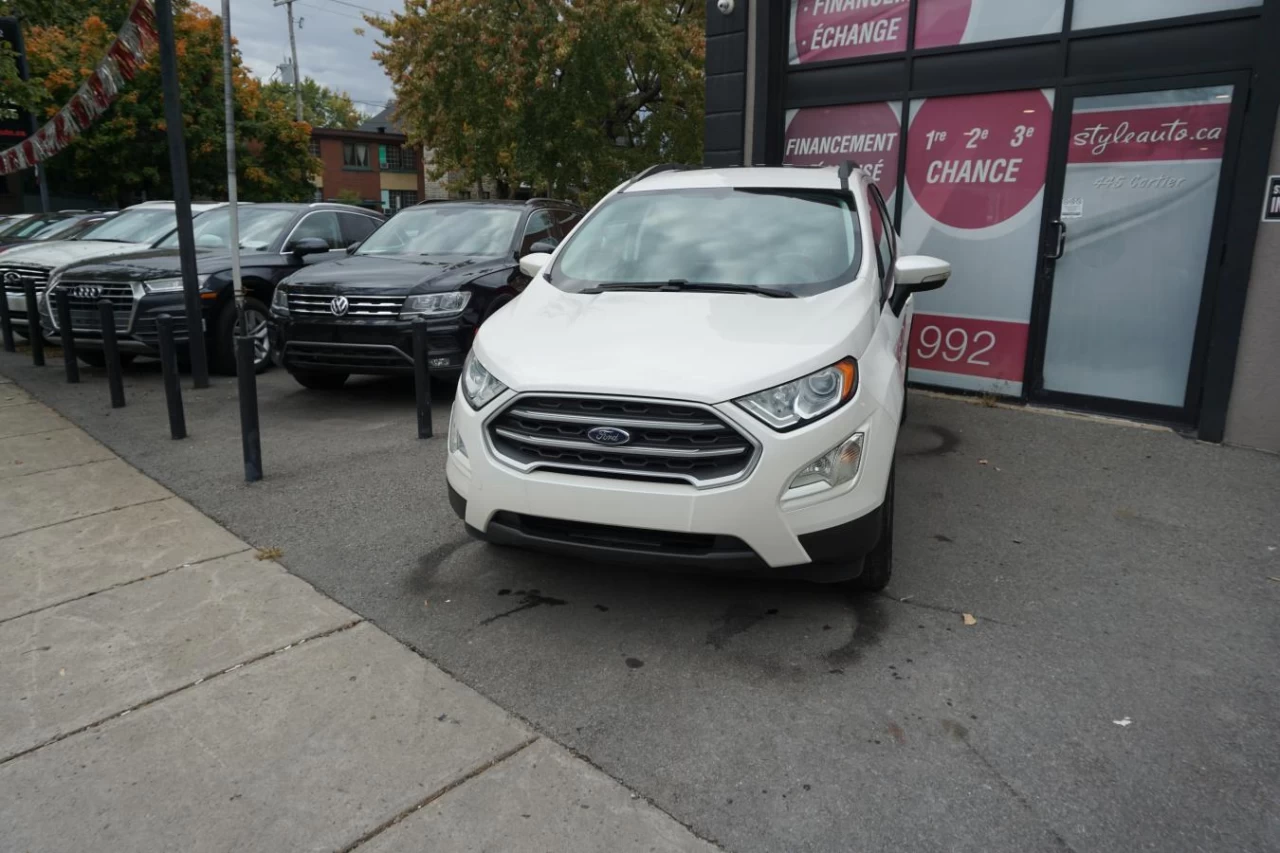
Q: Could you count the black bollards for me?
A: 7